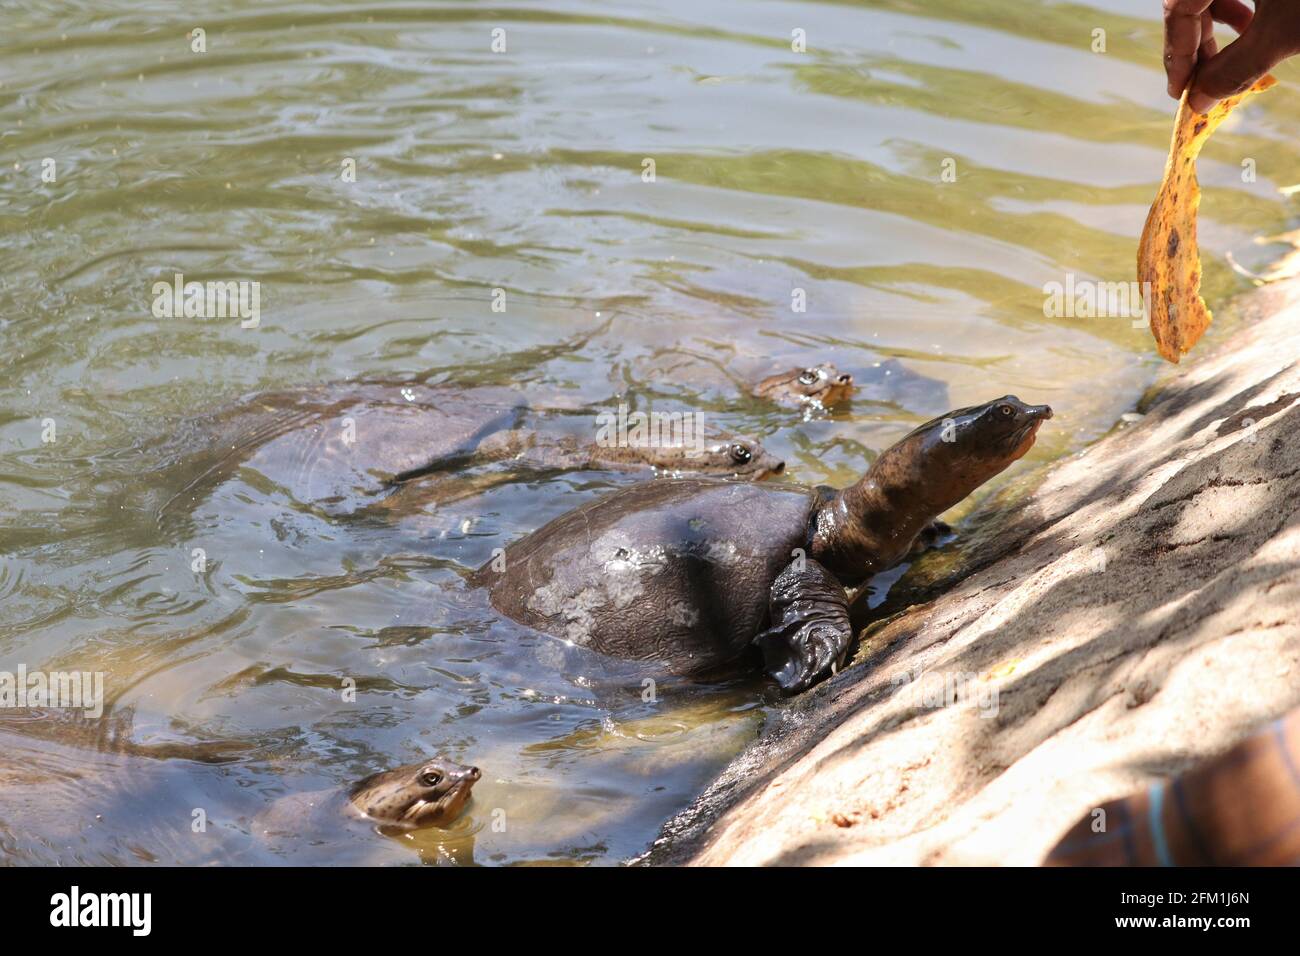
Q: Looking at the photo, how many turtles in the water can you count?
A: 4